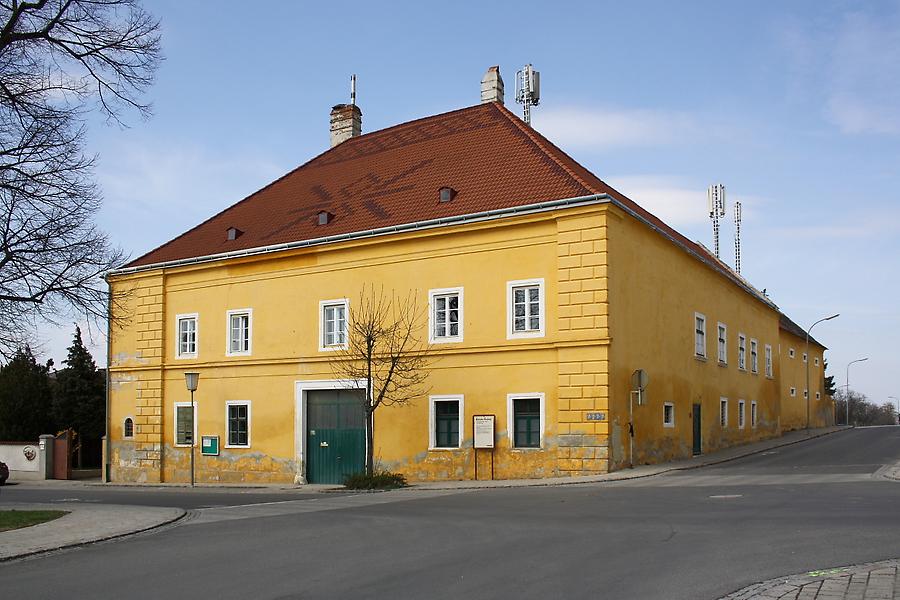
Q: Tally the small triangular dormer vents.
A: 3